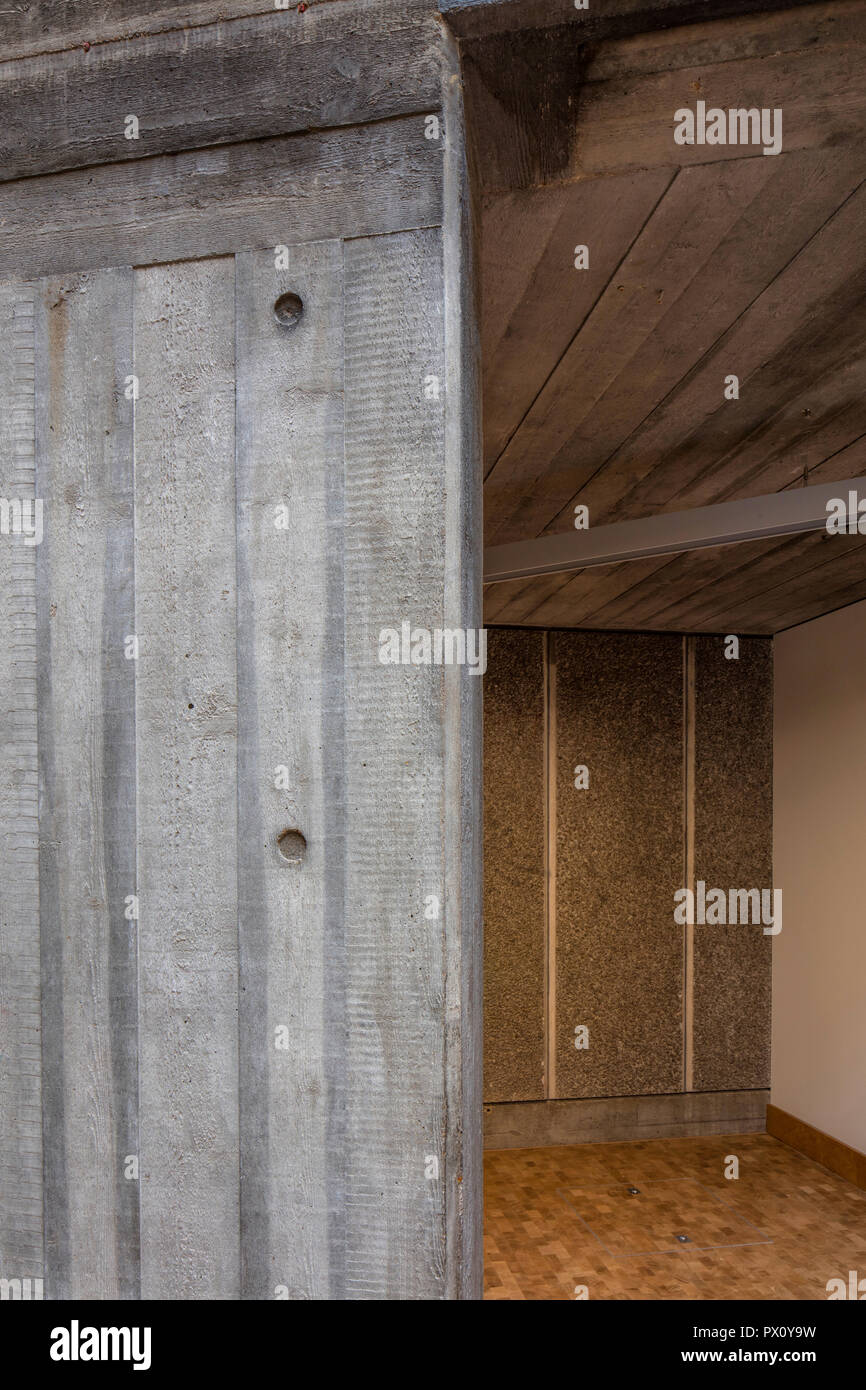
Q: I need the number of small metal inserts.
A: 2